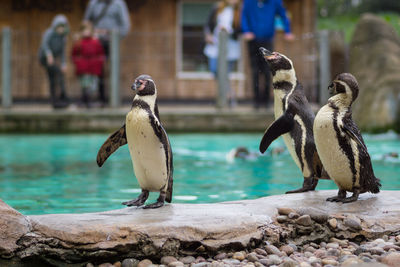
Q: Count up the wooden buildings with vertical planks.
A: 1